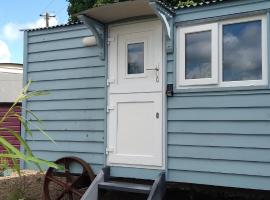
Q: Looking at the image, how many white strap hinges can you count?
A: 4